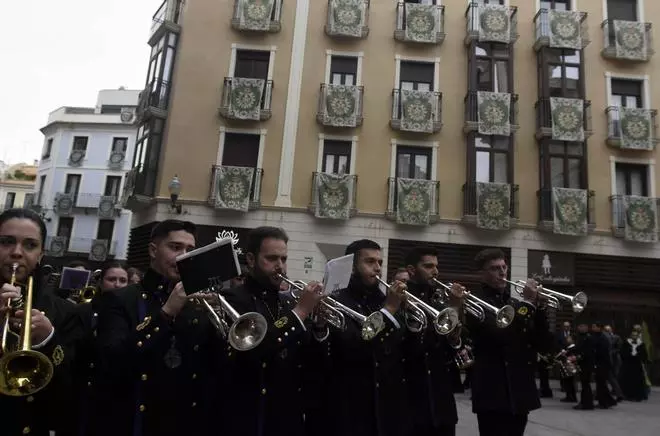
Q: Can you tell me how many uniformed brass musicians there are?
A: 6